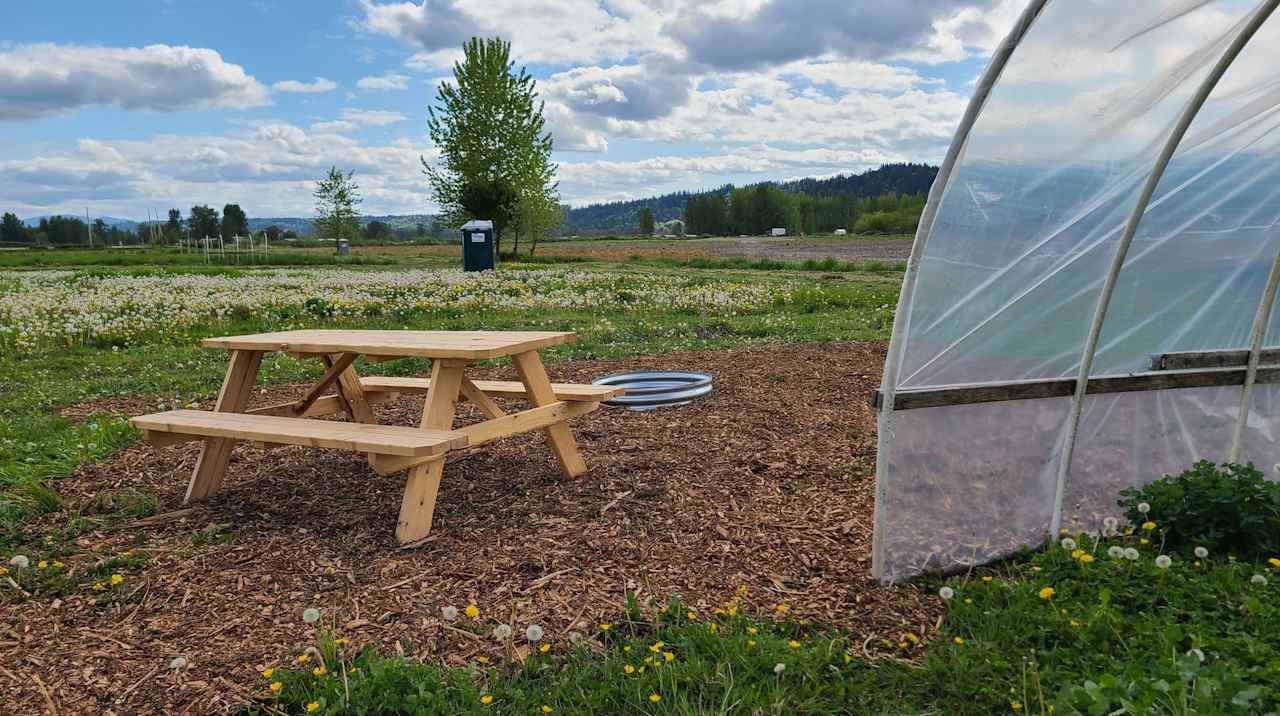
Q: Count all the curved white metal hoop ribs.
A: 3